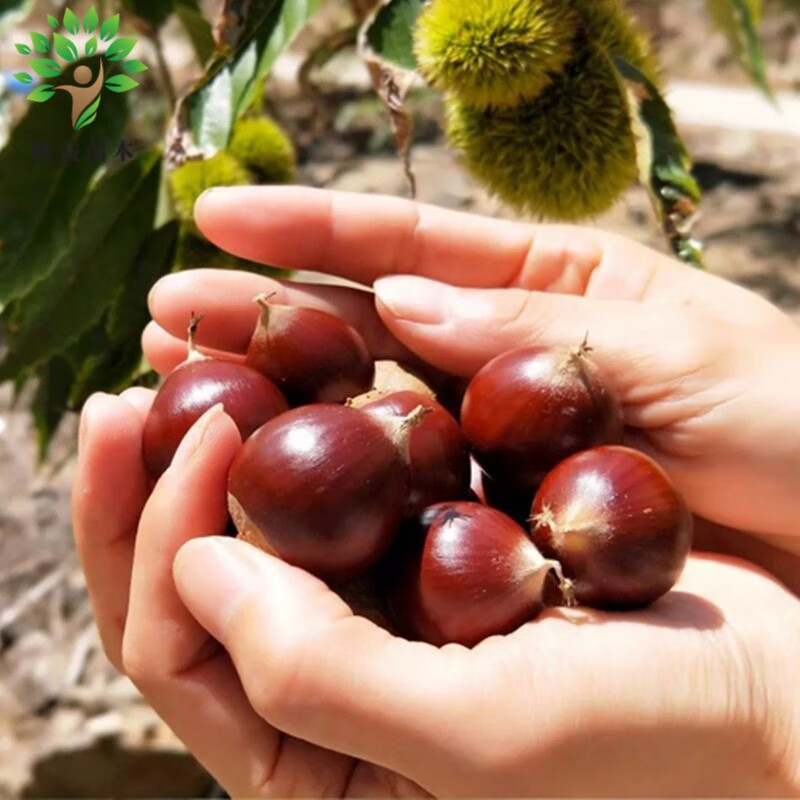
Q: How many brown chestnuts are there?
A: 7